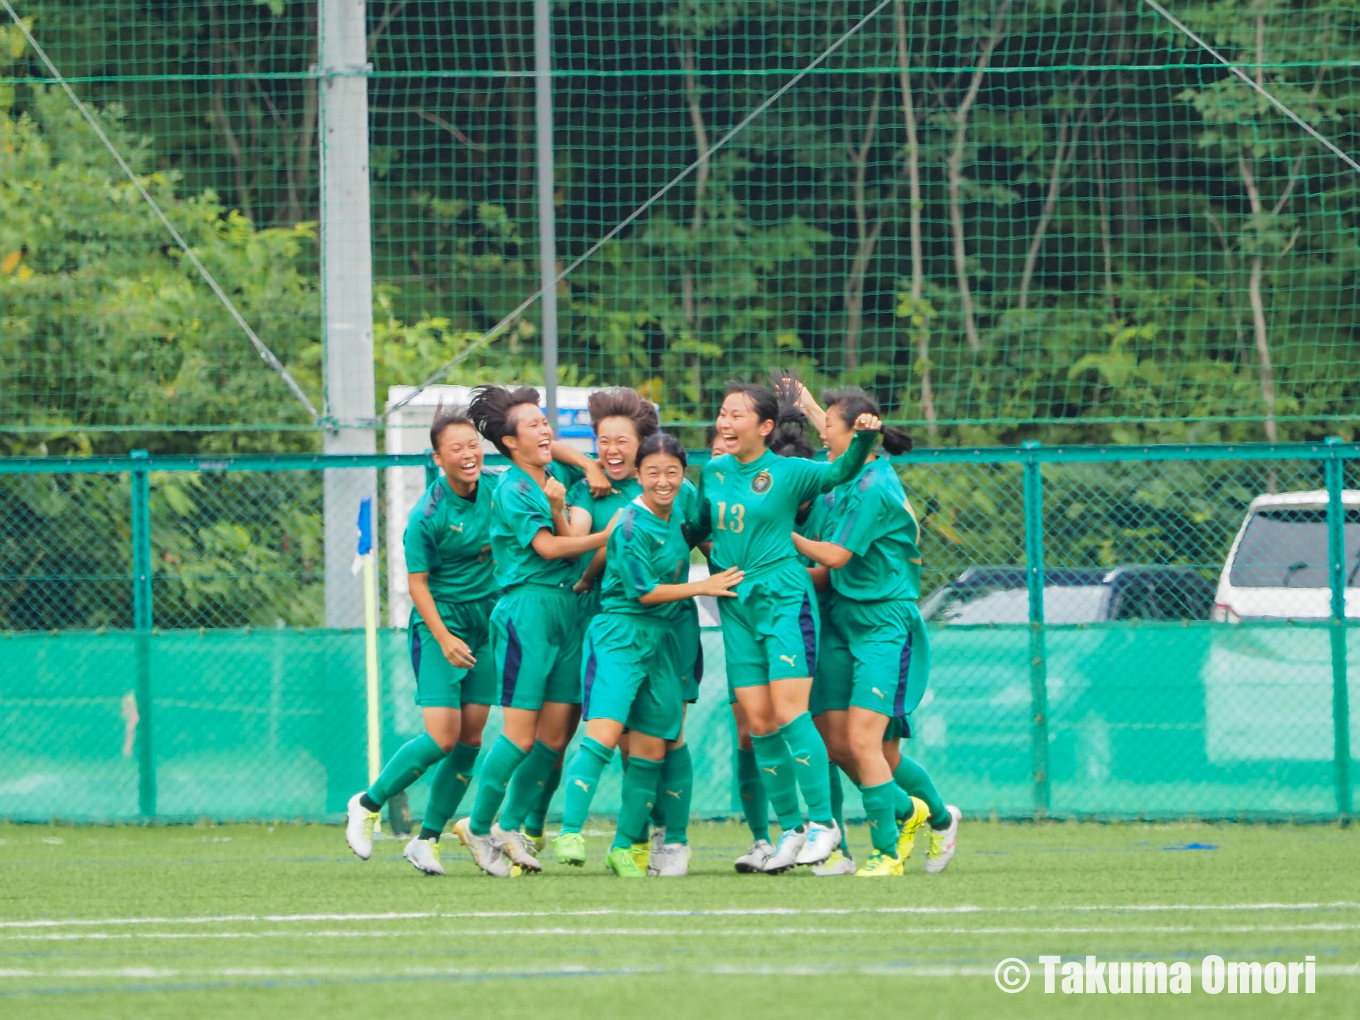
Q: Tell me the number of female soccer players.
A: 8